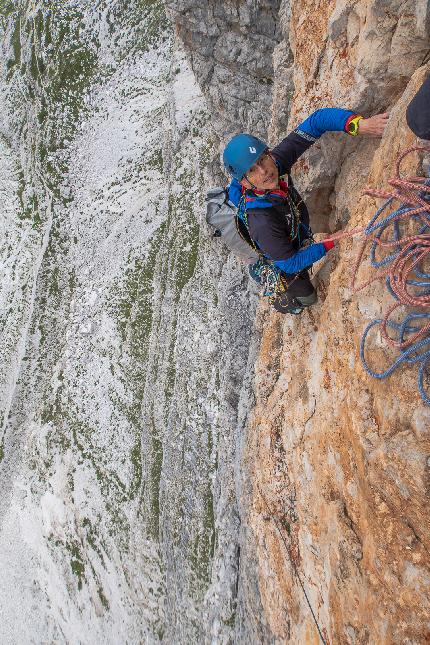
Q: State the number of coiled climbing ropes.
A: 2